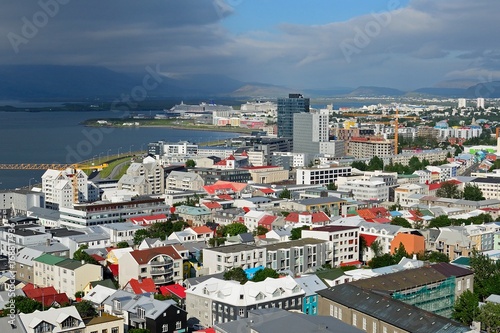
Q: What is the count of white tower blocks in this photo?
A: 2